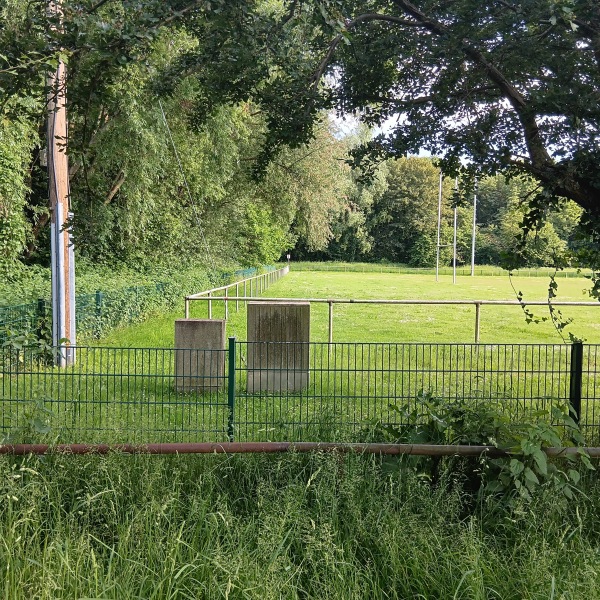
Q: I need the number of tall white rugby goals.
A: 1